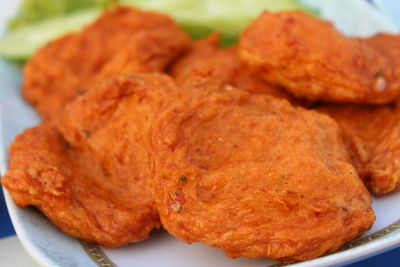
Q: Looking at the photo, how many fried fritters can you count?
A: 6